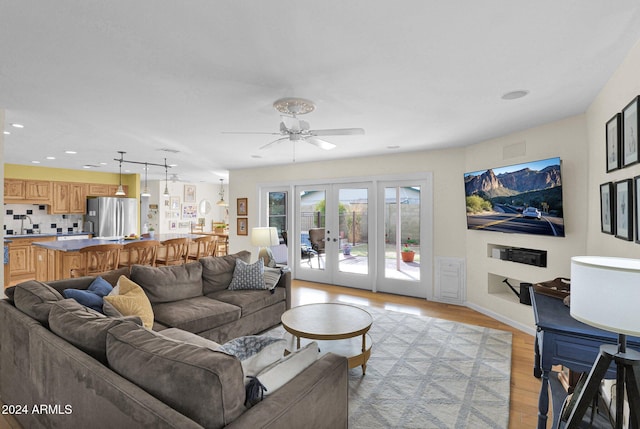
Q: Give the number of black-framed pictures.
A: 5